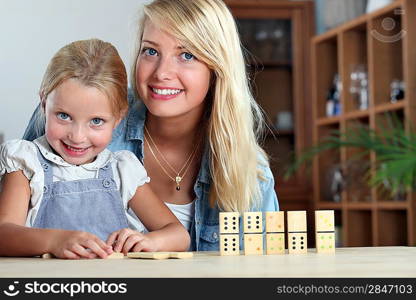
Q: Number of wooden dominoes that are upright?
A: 5